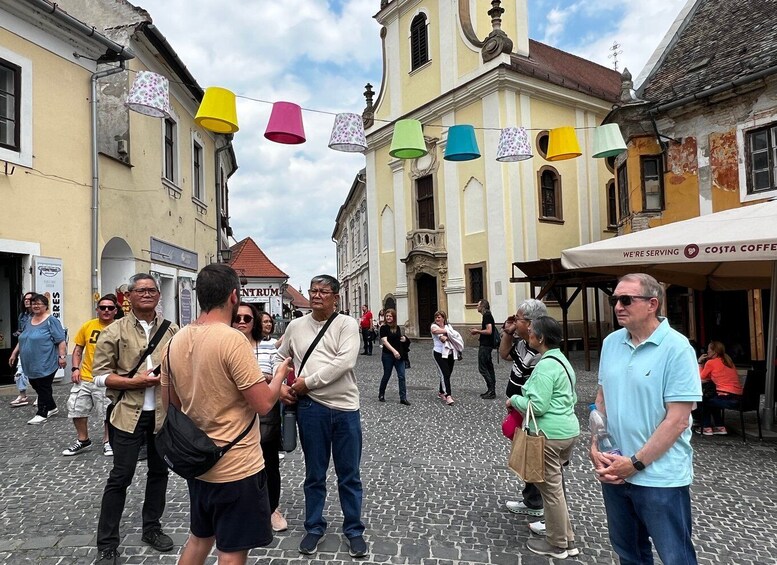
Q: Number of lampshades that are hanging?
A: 9